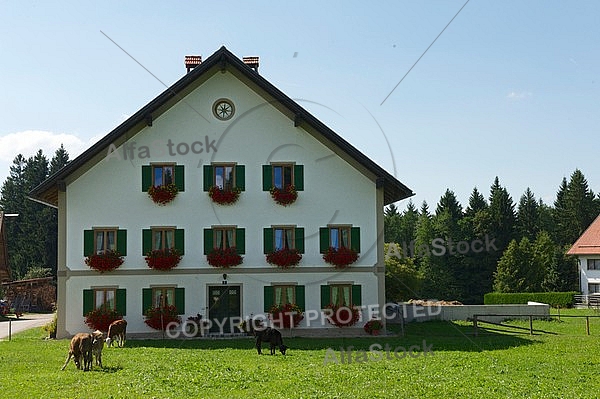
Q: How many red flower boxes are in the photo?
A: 12